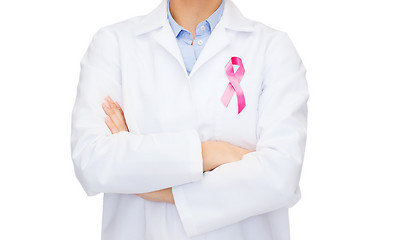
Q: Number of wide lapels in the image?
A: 2